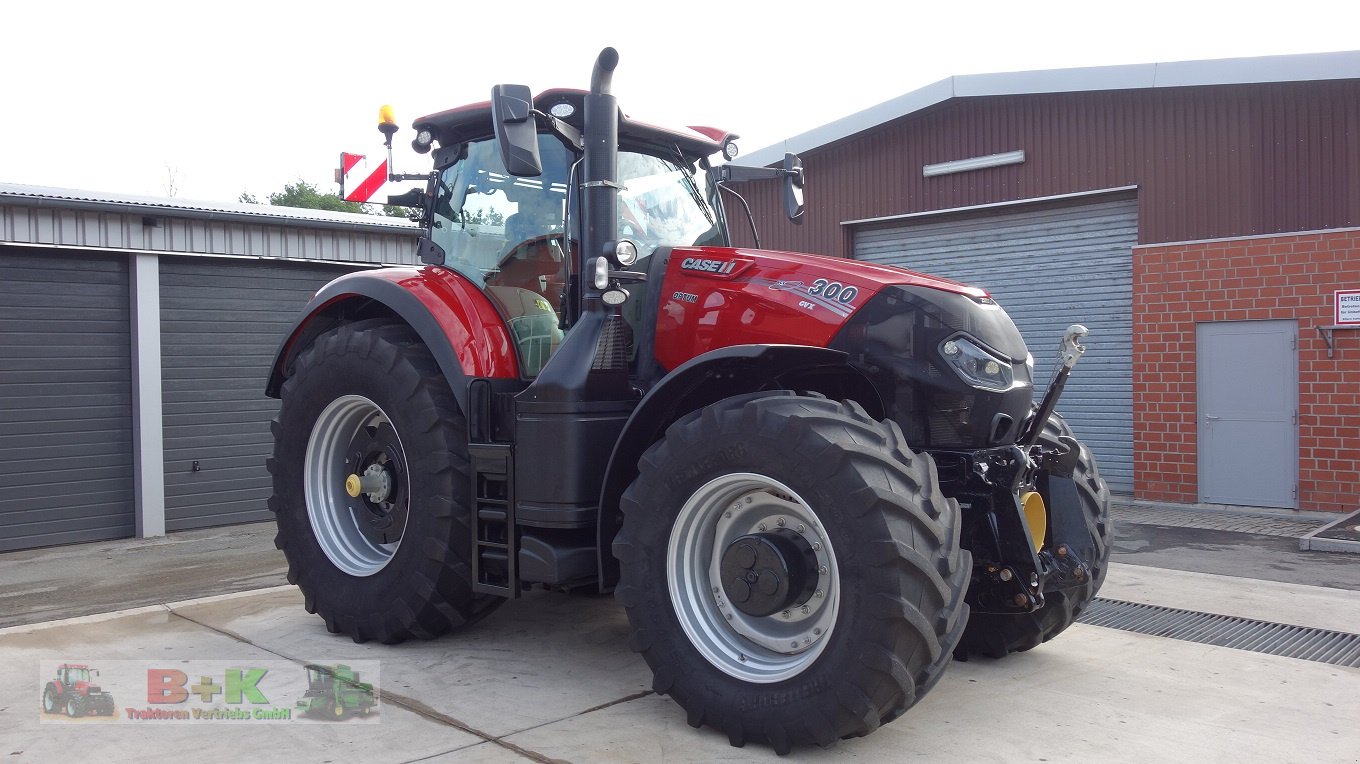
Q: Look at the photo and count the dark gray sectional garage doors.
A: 2